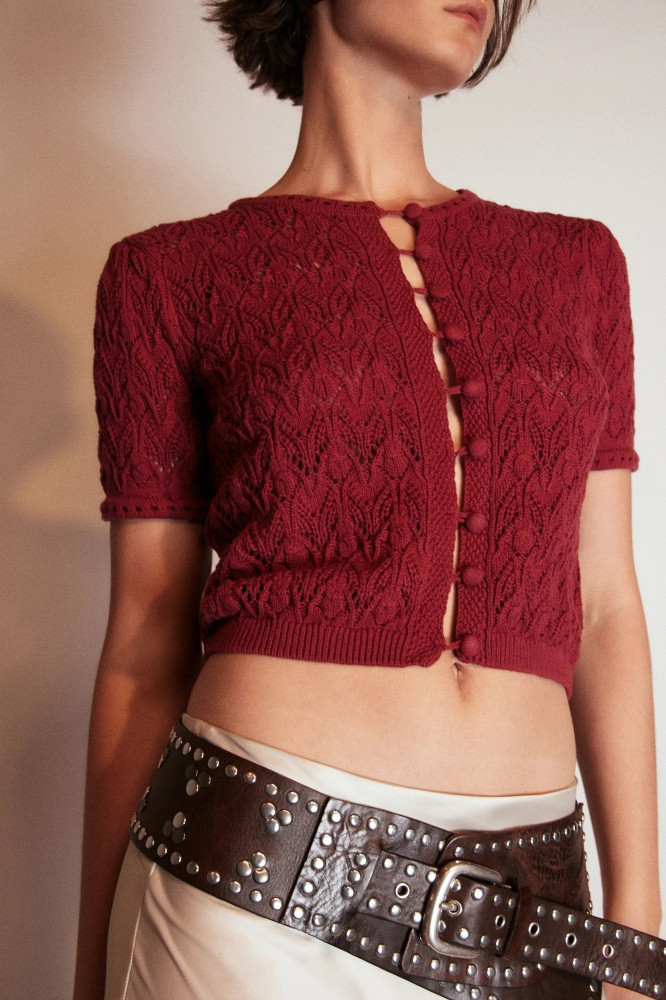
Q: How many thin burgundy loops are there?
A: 9